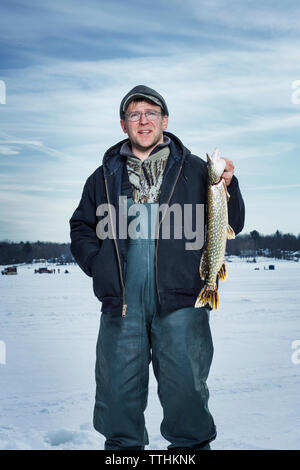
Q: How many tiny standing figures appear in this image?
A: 2